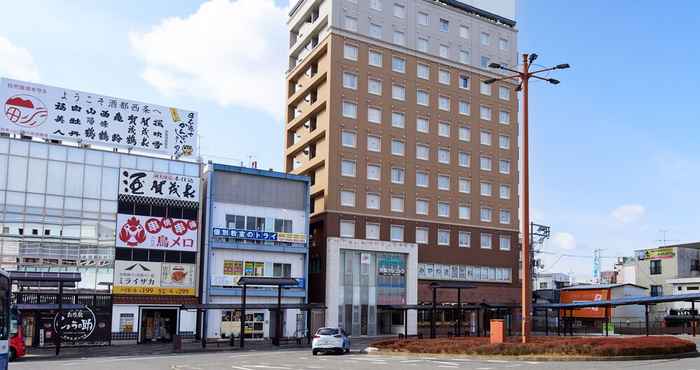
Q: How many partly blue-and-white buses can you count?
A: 1